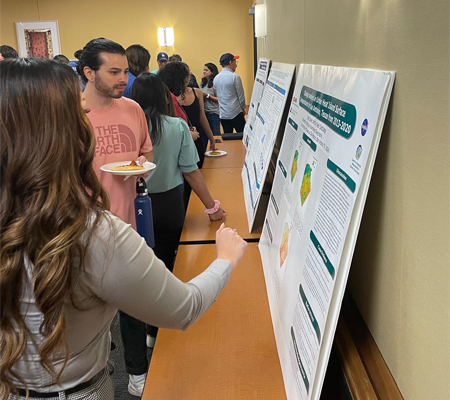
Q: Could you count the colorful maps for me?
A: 3